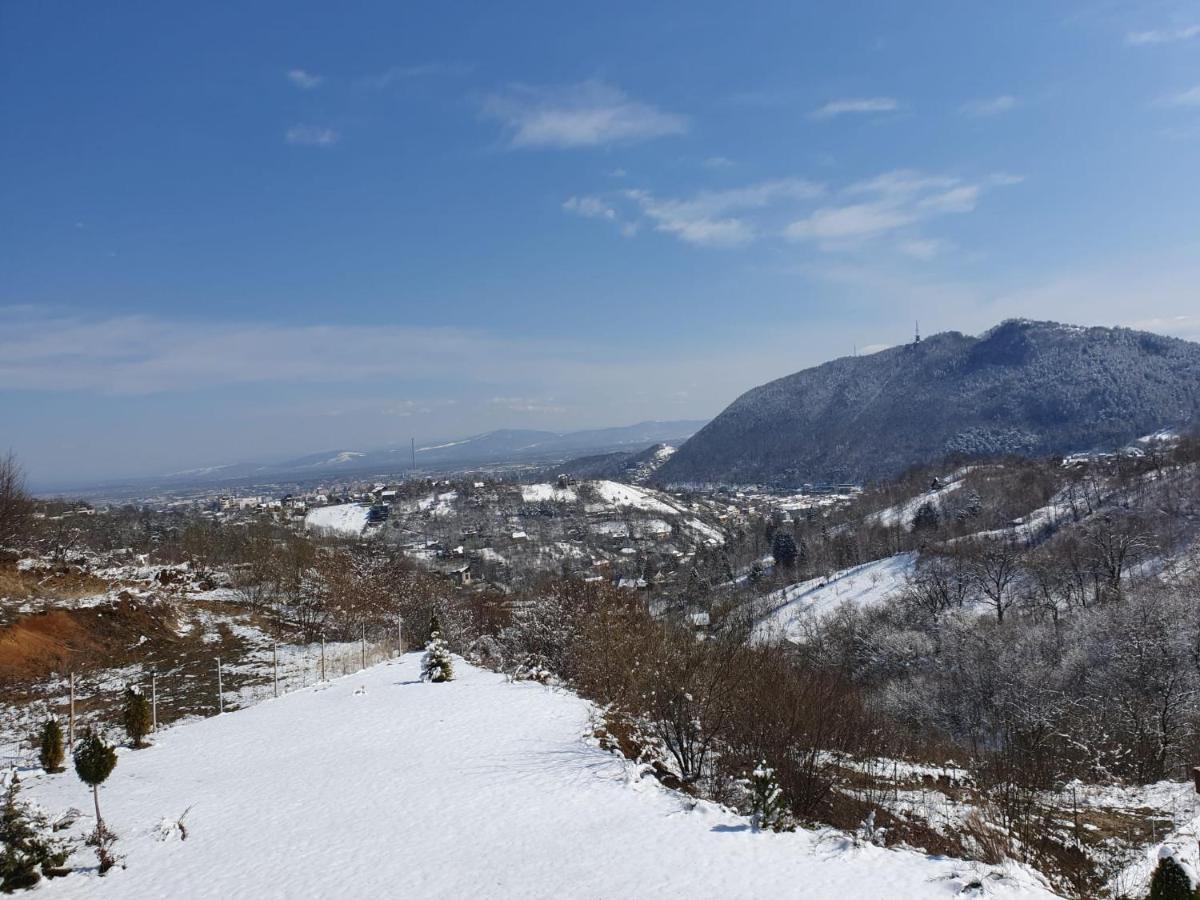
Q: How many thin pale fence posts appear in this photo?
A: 7